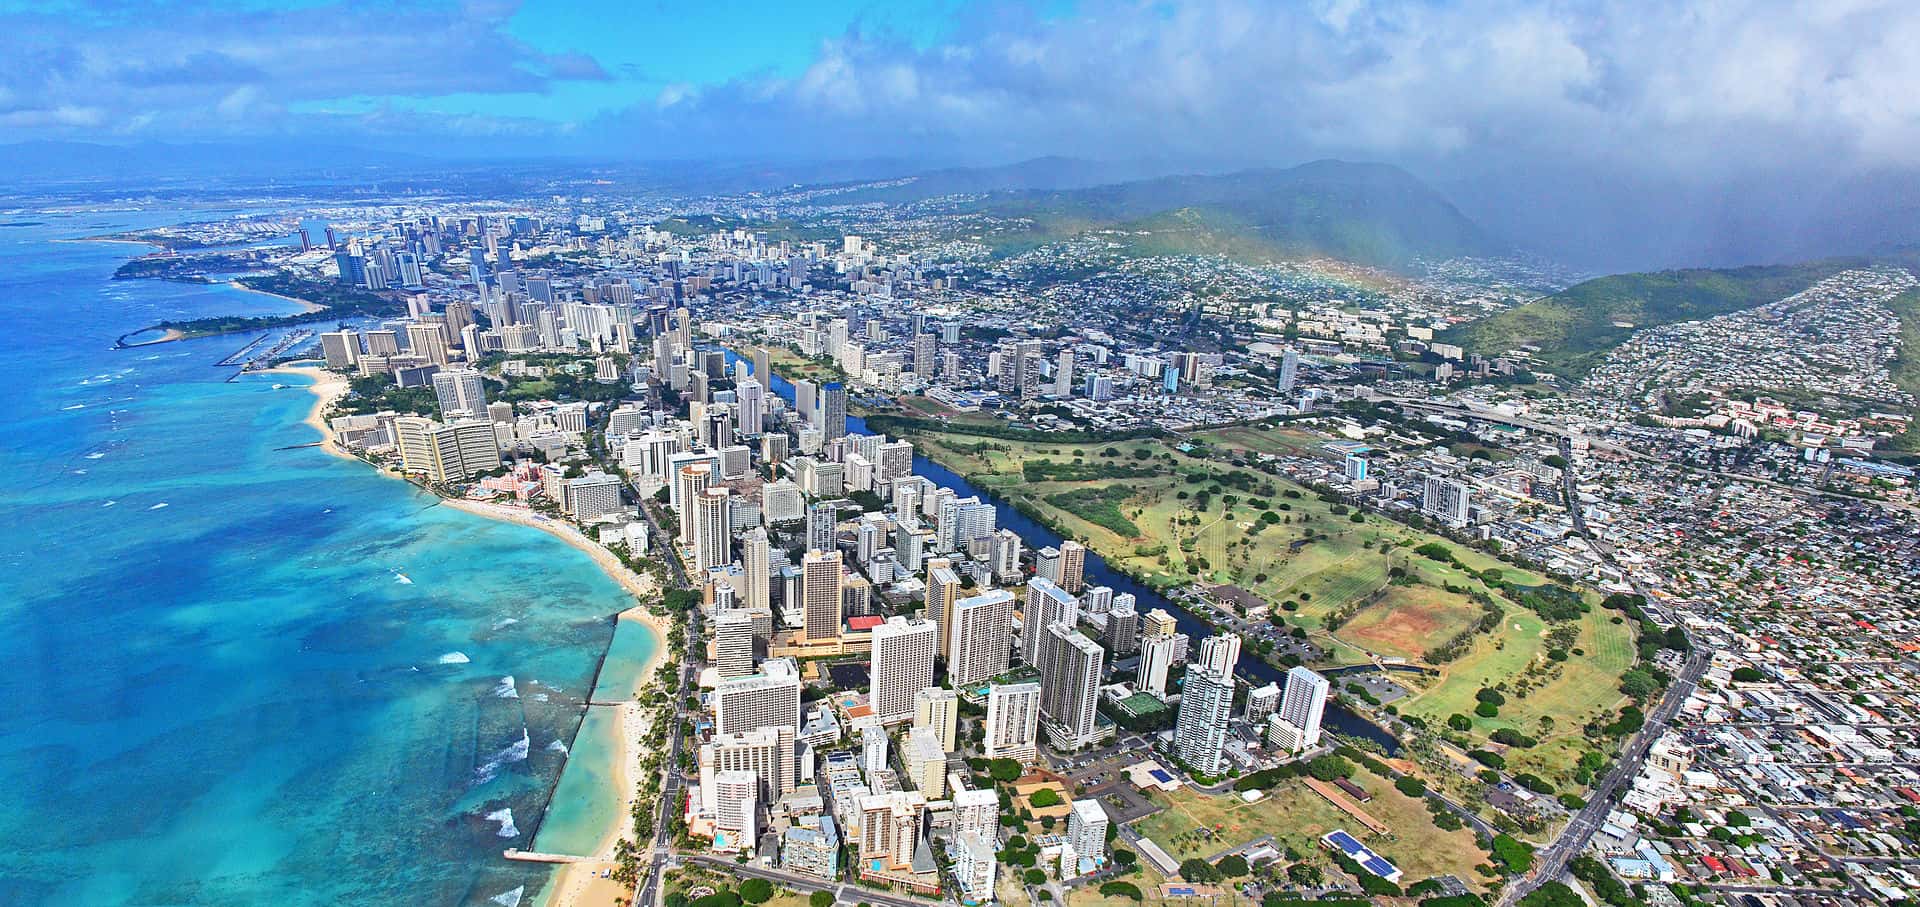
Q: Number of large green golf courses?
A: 1